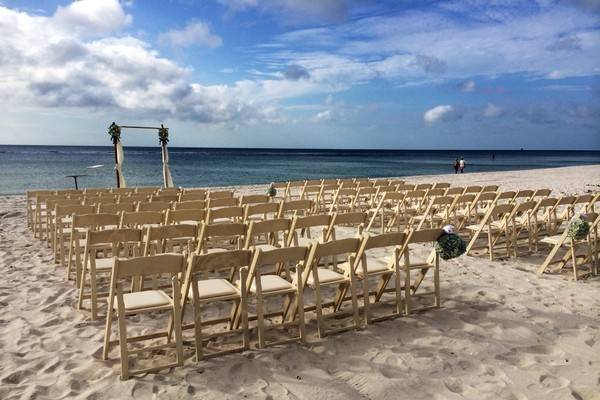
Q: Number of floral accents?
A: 5